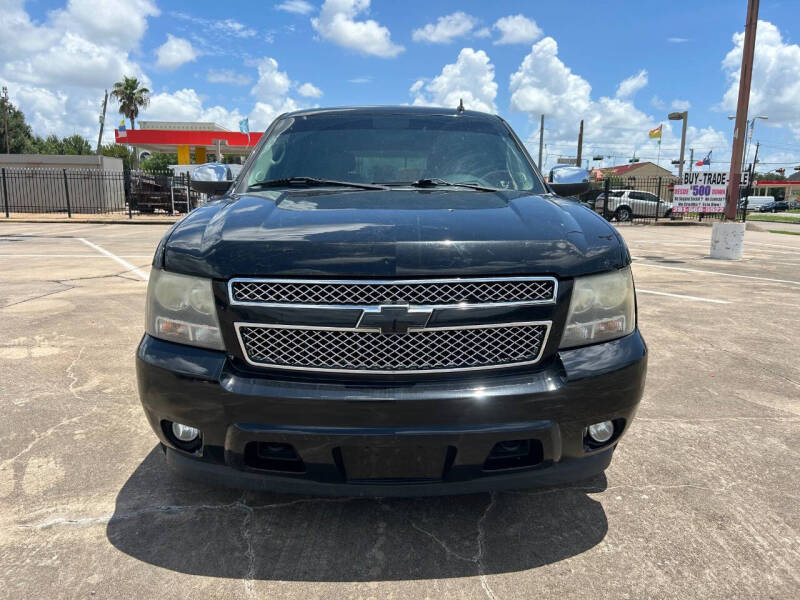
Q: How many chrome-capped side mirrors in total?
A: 2